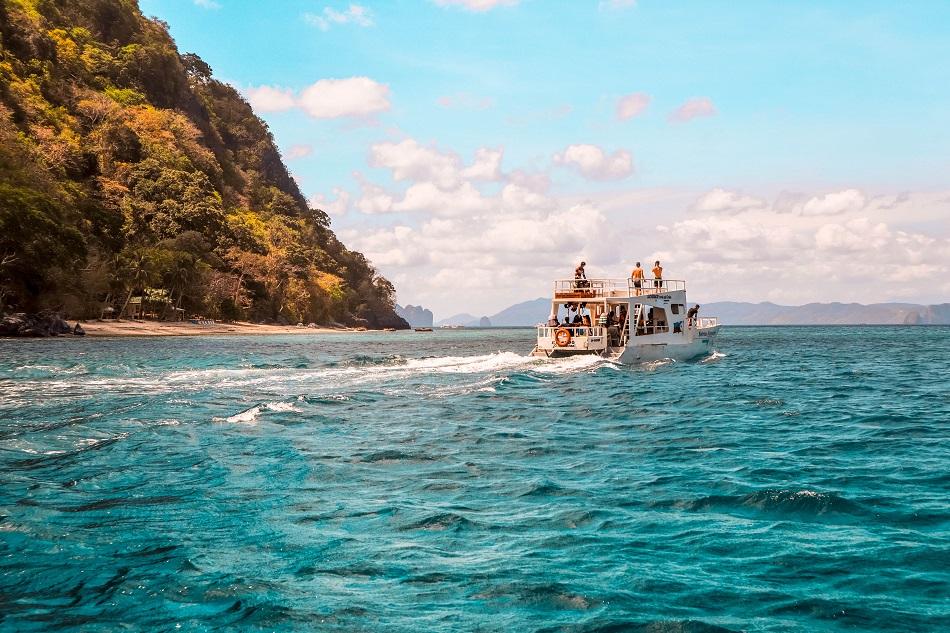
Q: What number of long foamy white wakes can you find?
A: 1